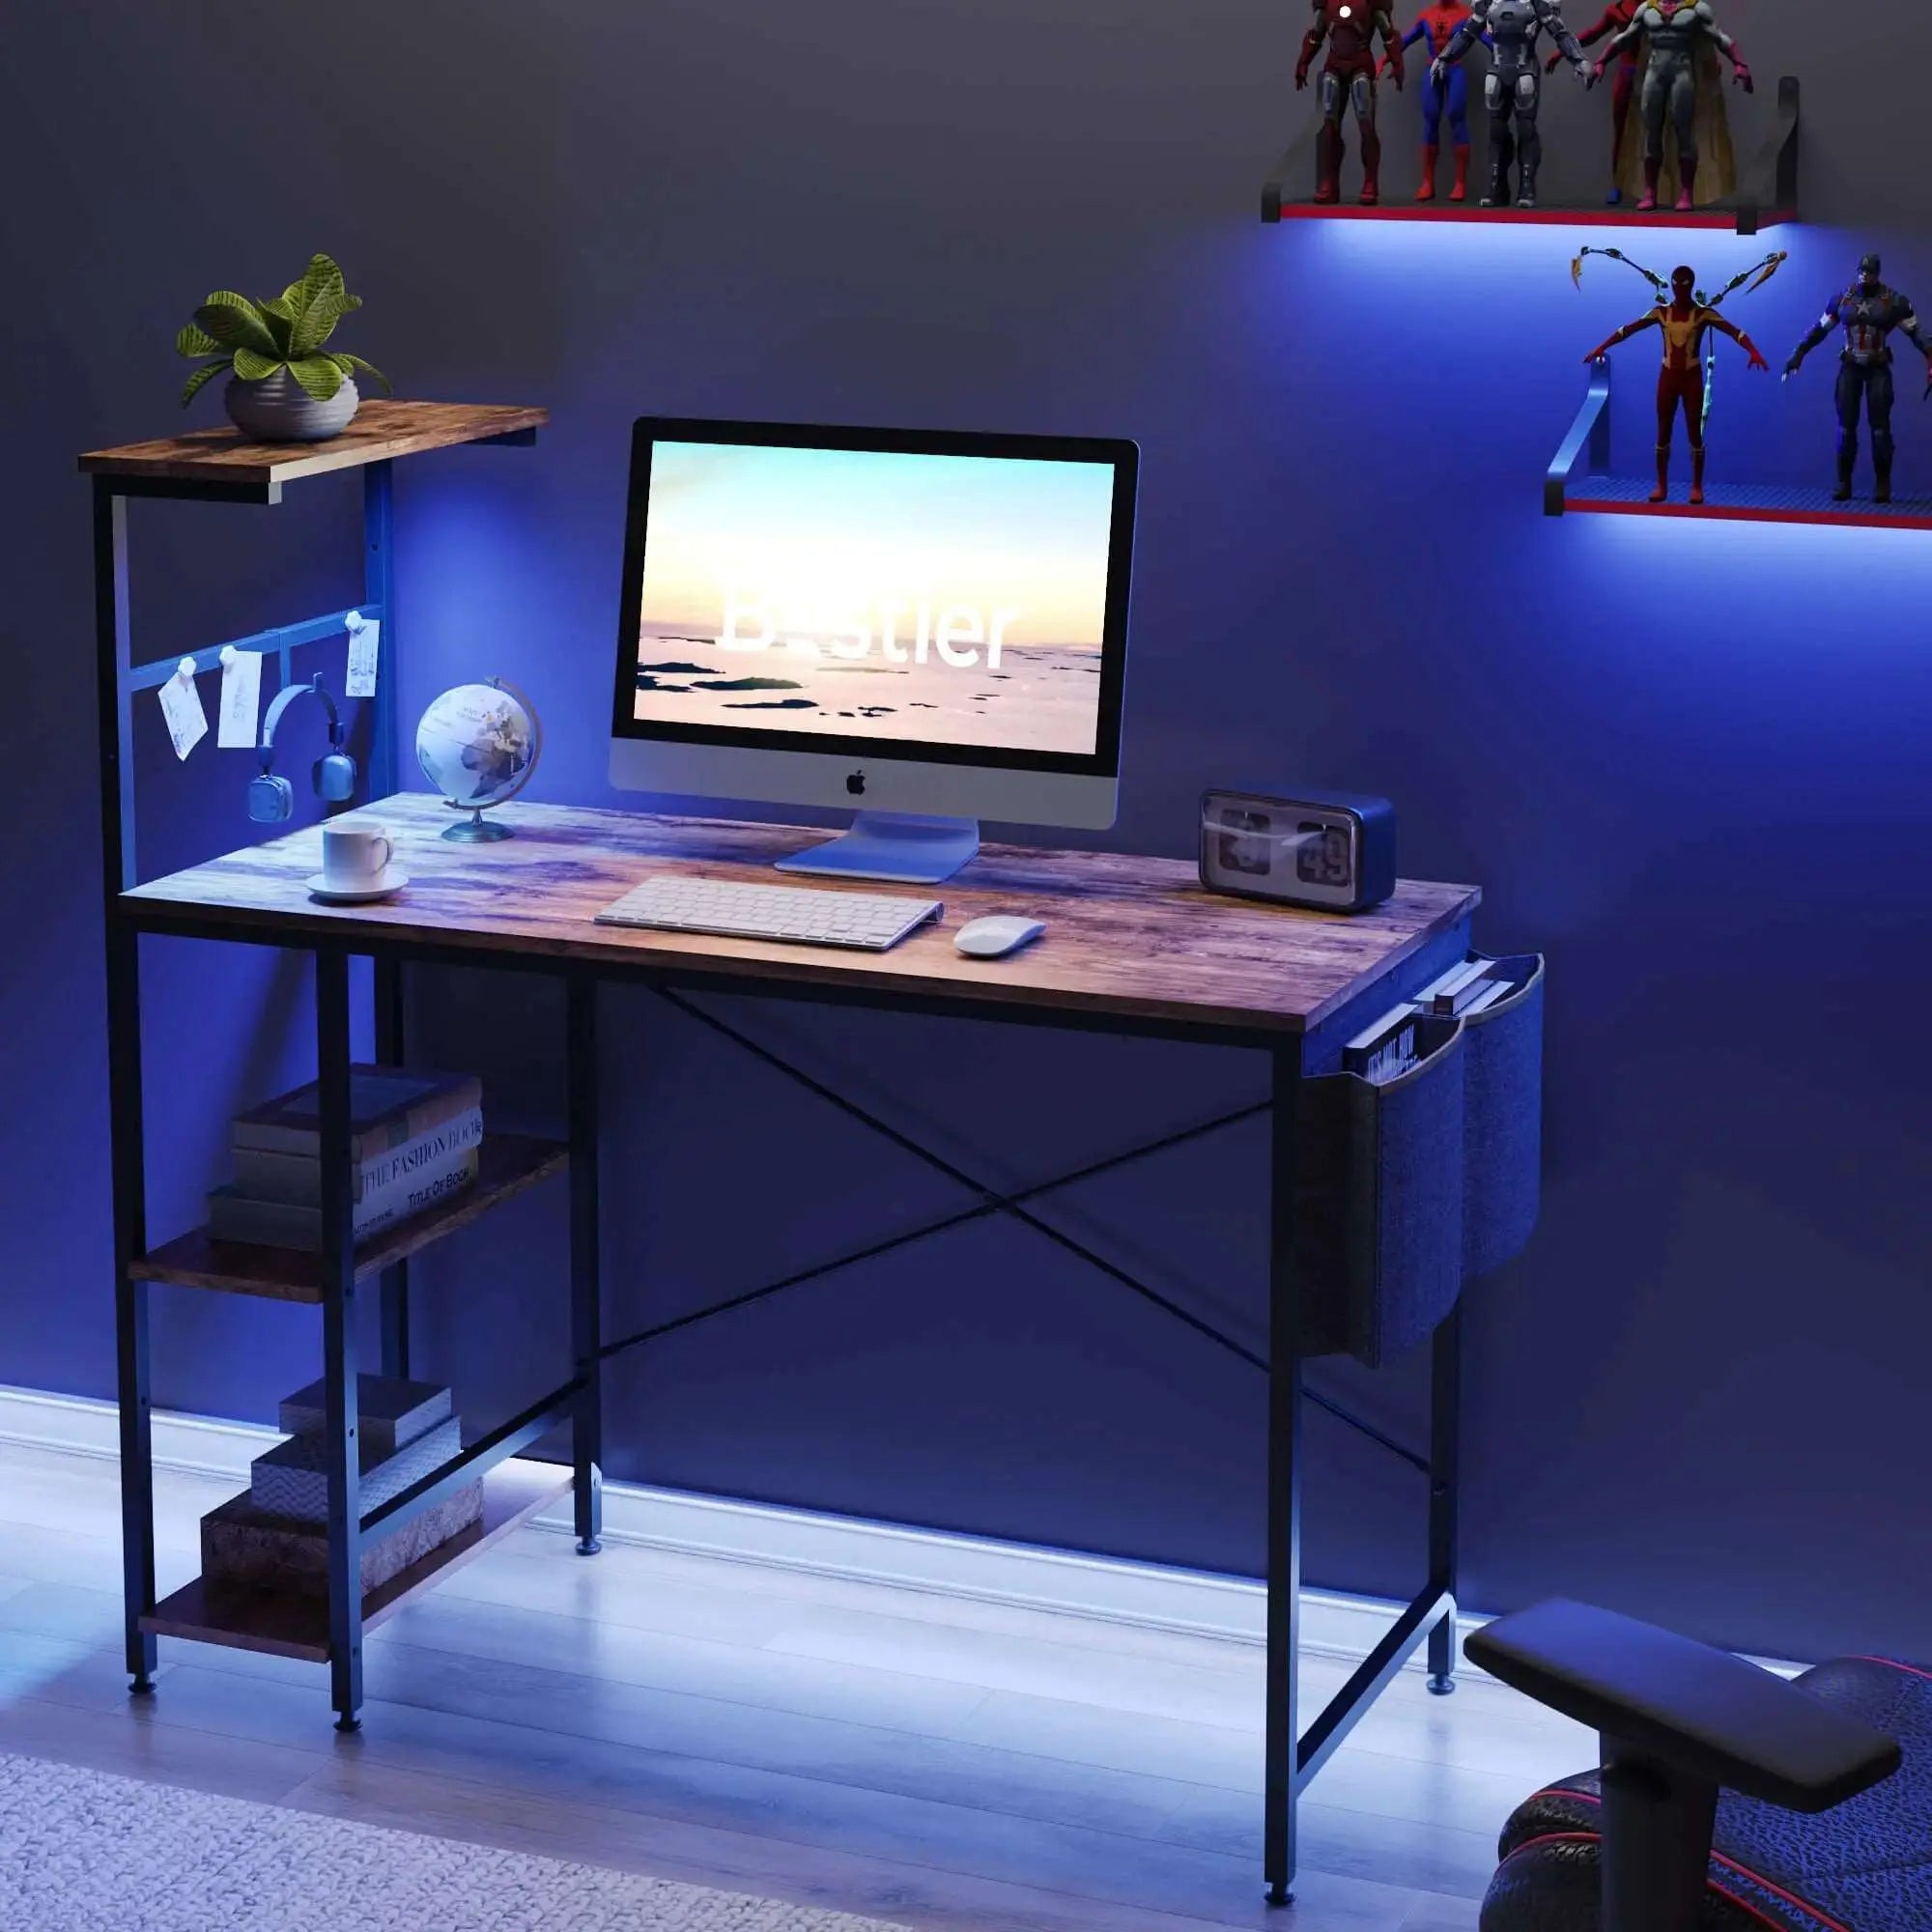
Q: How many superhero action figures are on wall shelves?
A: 7